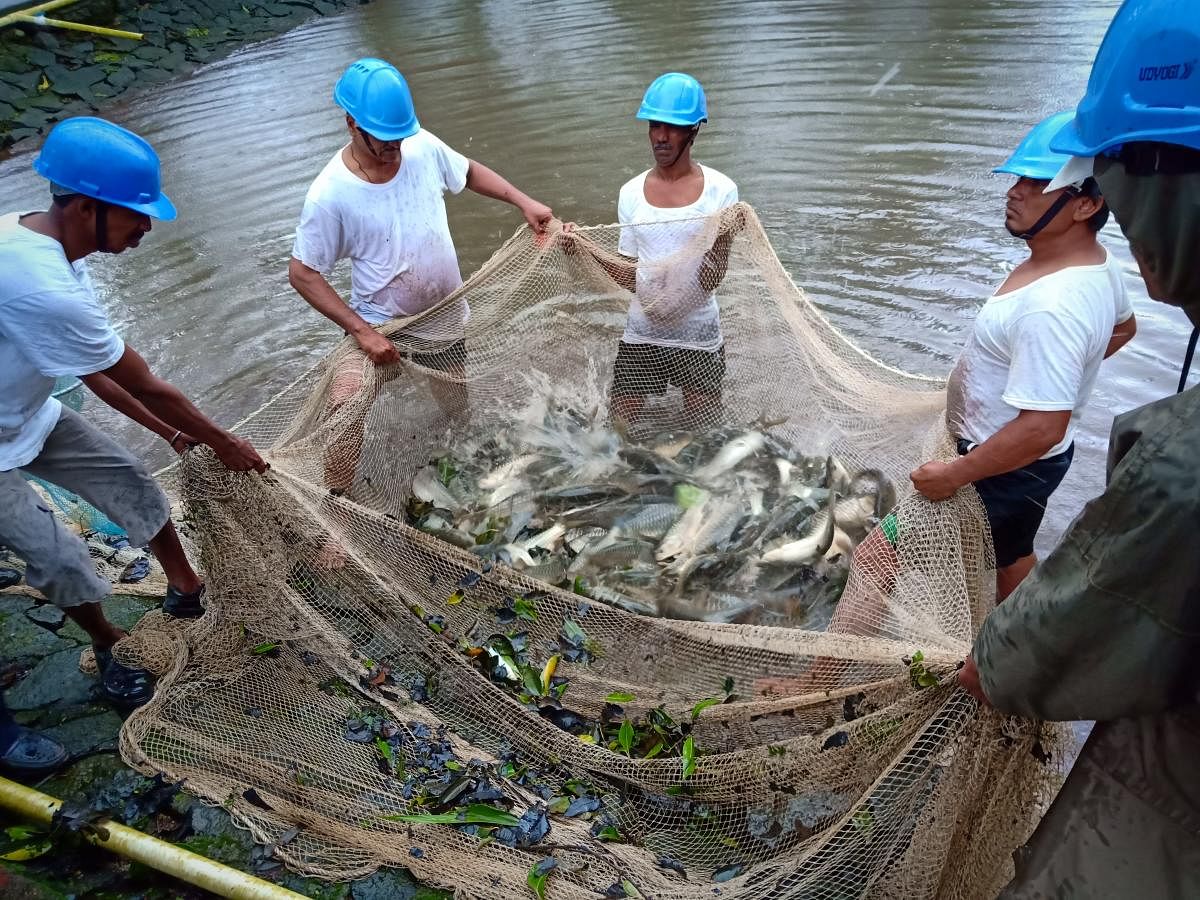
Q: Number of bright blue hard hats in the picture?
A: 5